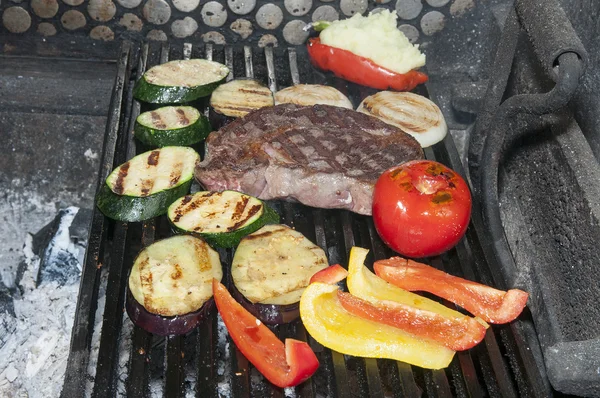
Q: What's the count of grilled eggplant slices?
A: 3